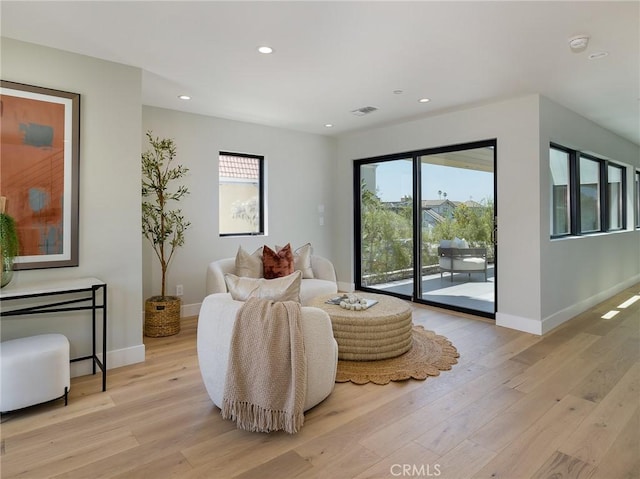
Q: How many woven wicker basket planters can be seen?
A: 1